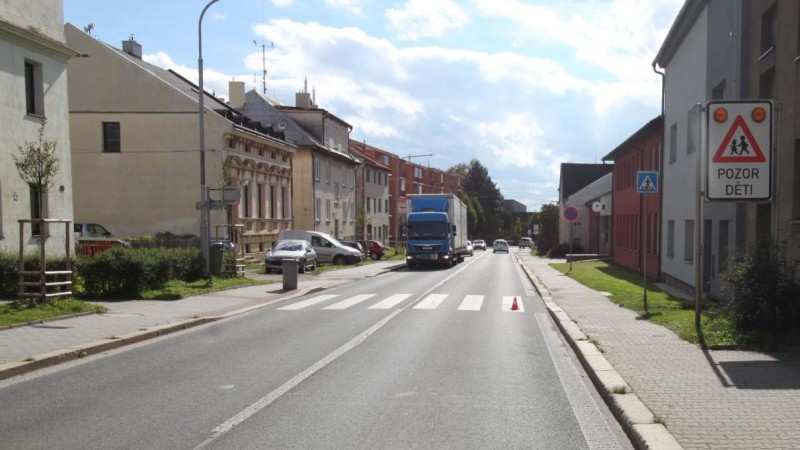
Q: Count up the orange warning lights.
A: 2